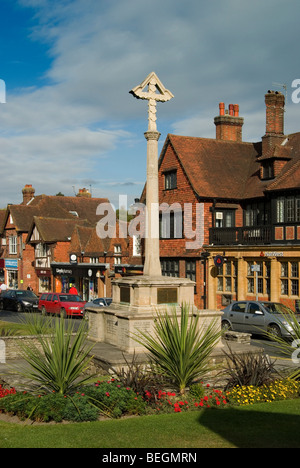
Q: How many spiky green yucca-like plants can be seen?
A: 3